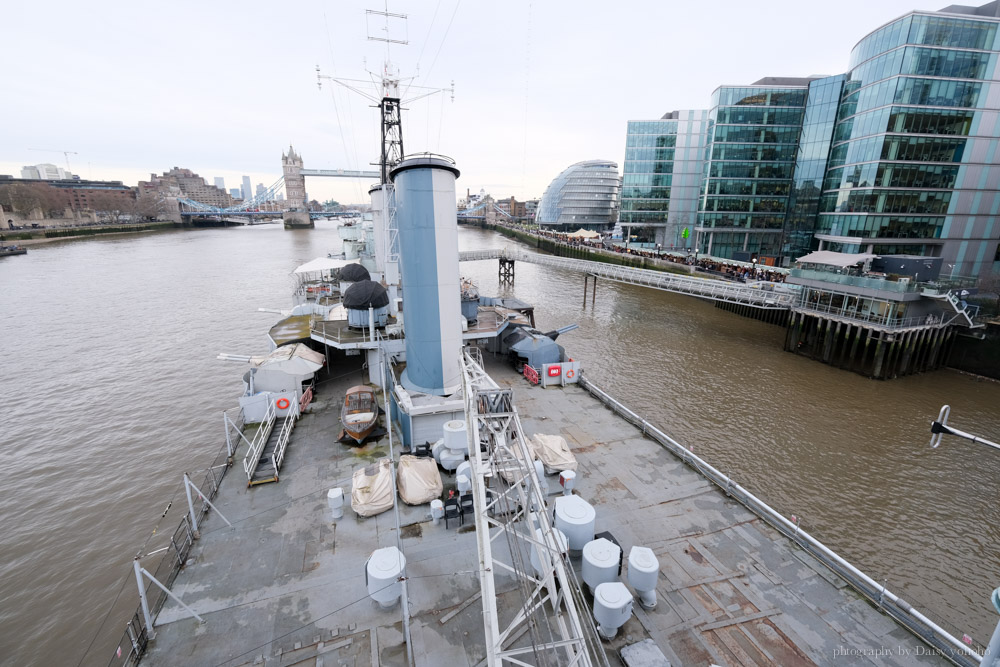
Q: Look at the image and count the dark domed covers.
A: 2